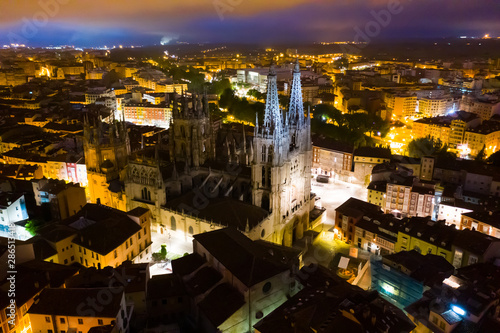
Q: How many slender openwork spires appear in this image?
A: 2